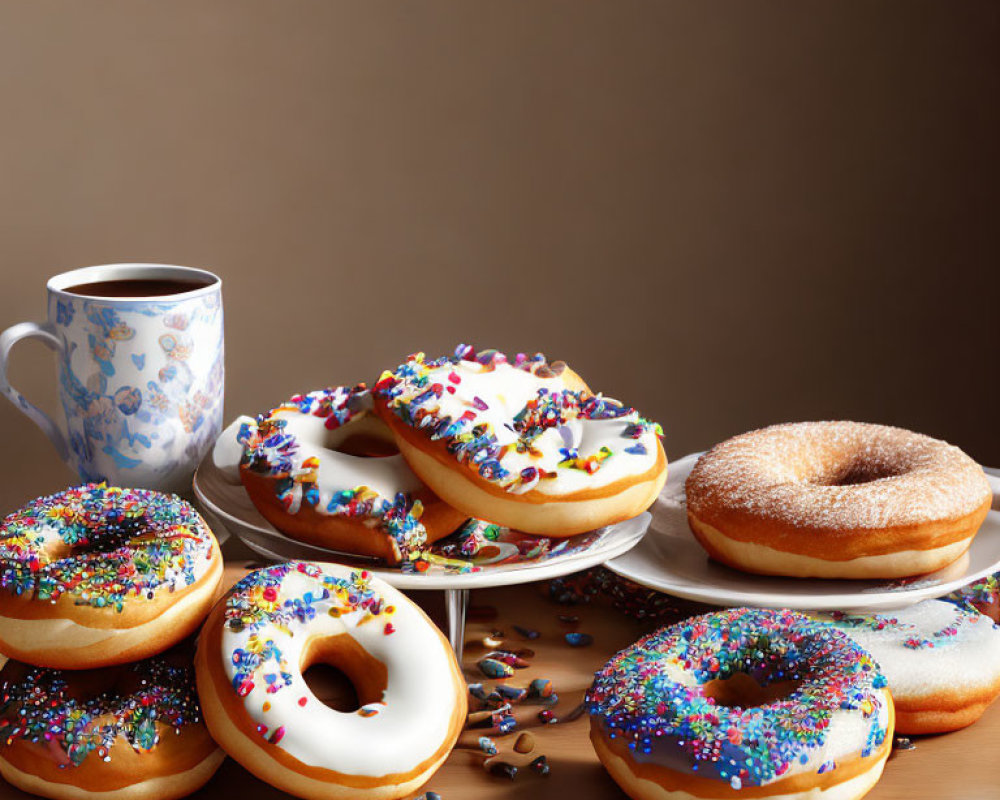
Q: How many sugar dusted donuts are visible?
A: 1